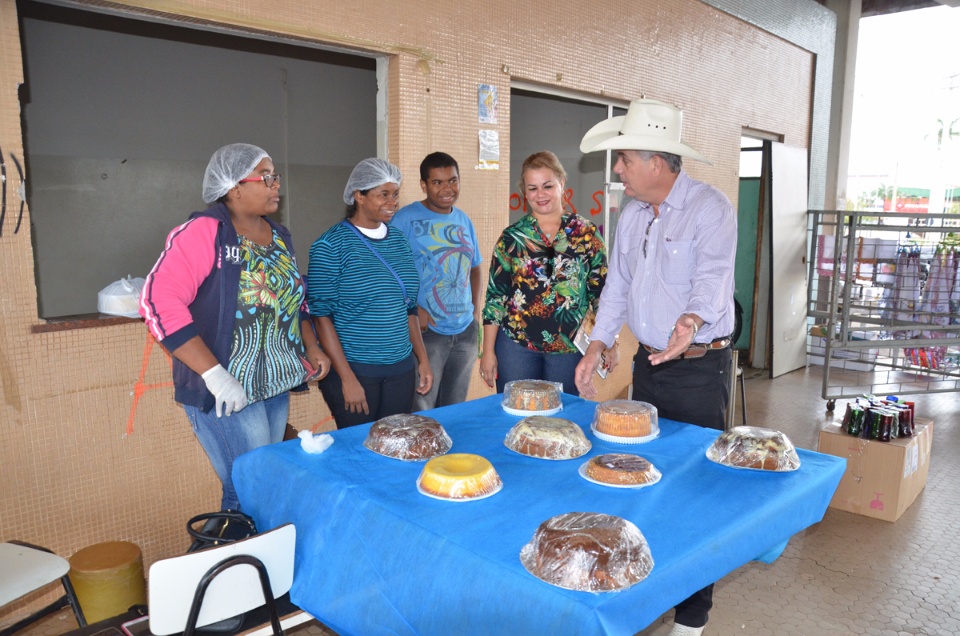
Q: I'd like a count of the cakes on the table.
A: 8